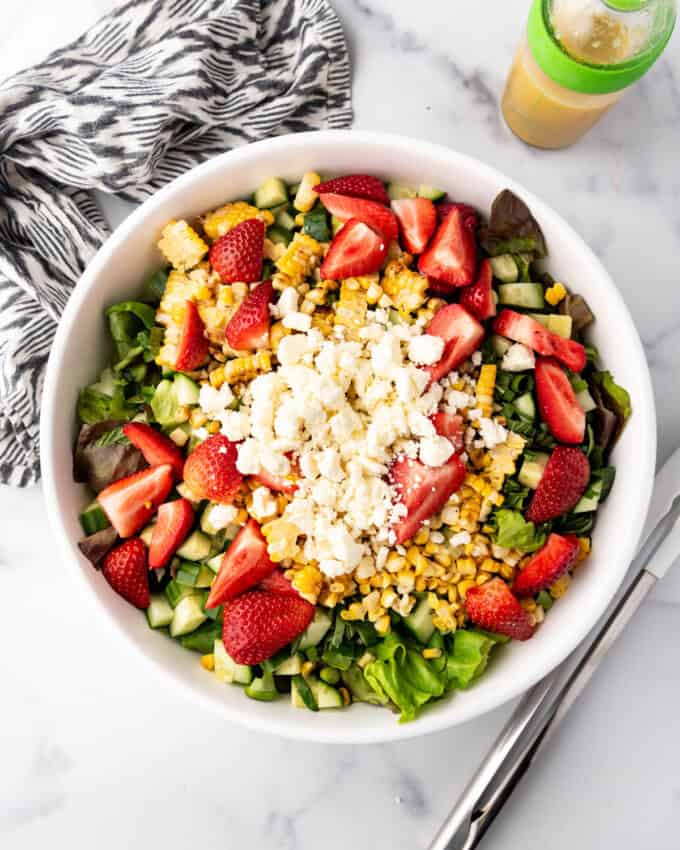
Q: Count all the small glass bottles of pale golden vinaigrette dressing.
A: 1